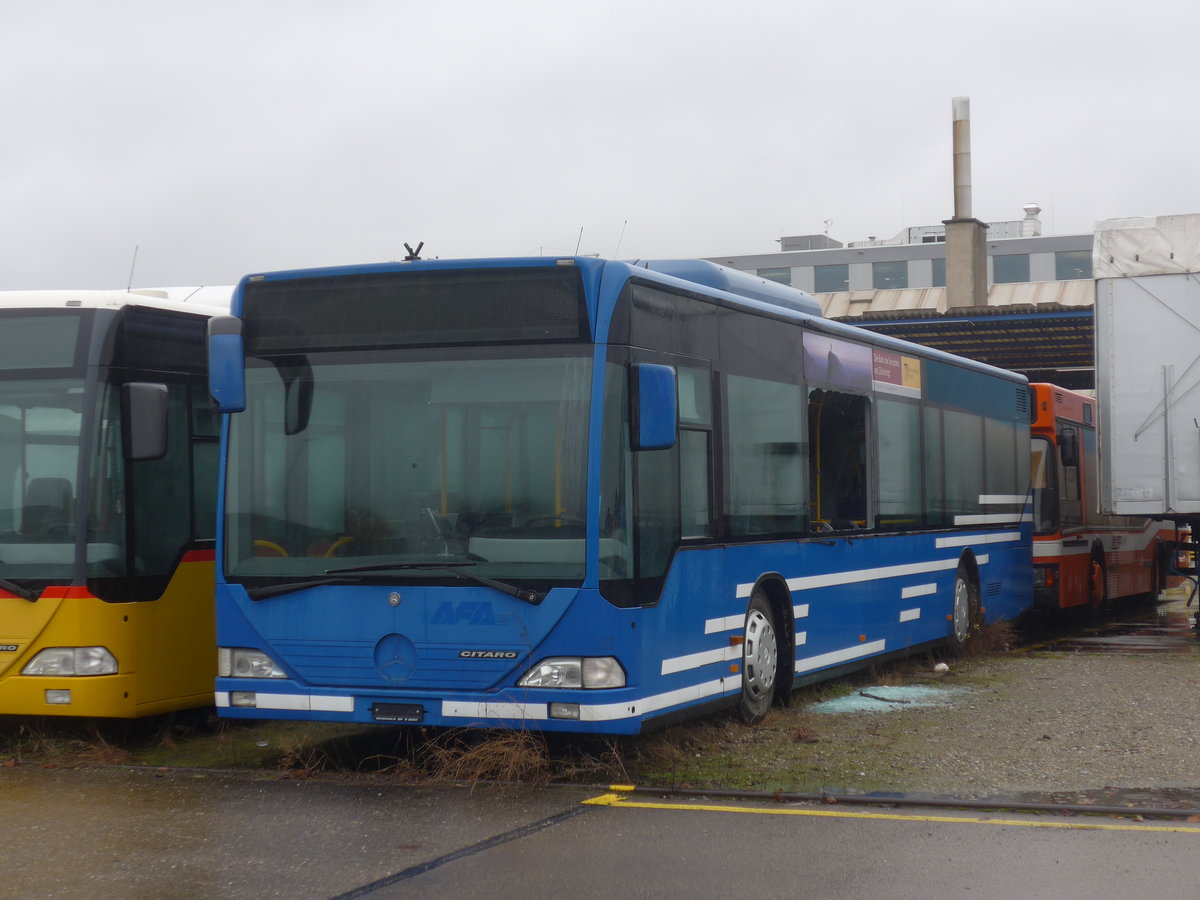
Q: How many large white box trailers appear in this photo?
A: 1